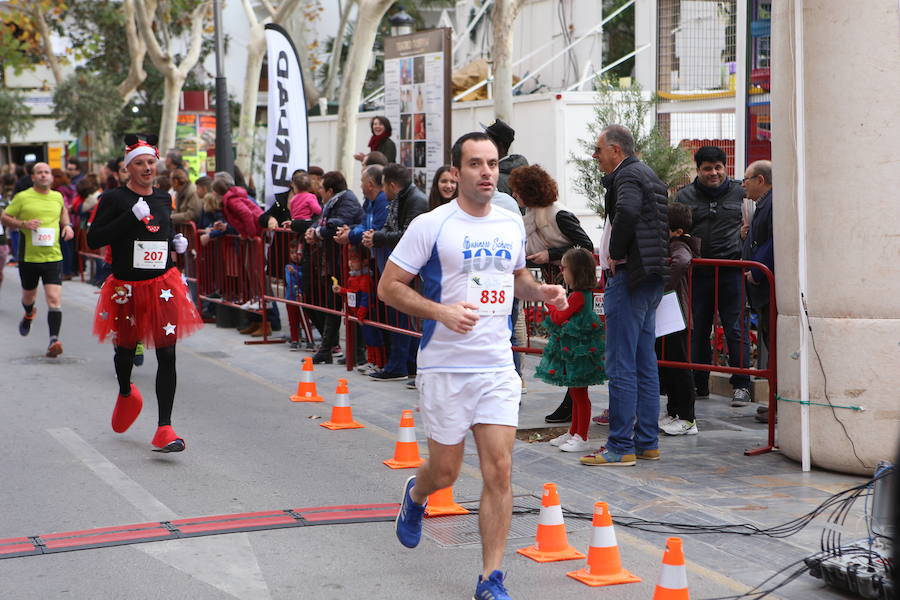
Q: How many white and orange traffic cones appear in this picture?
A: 7